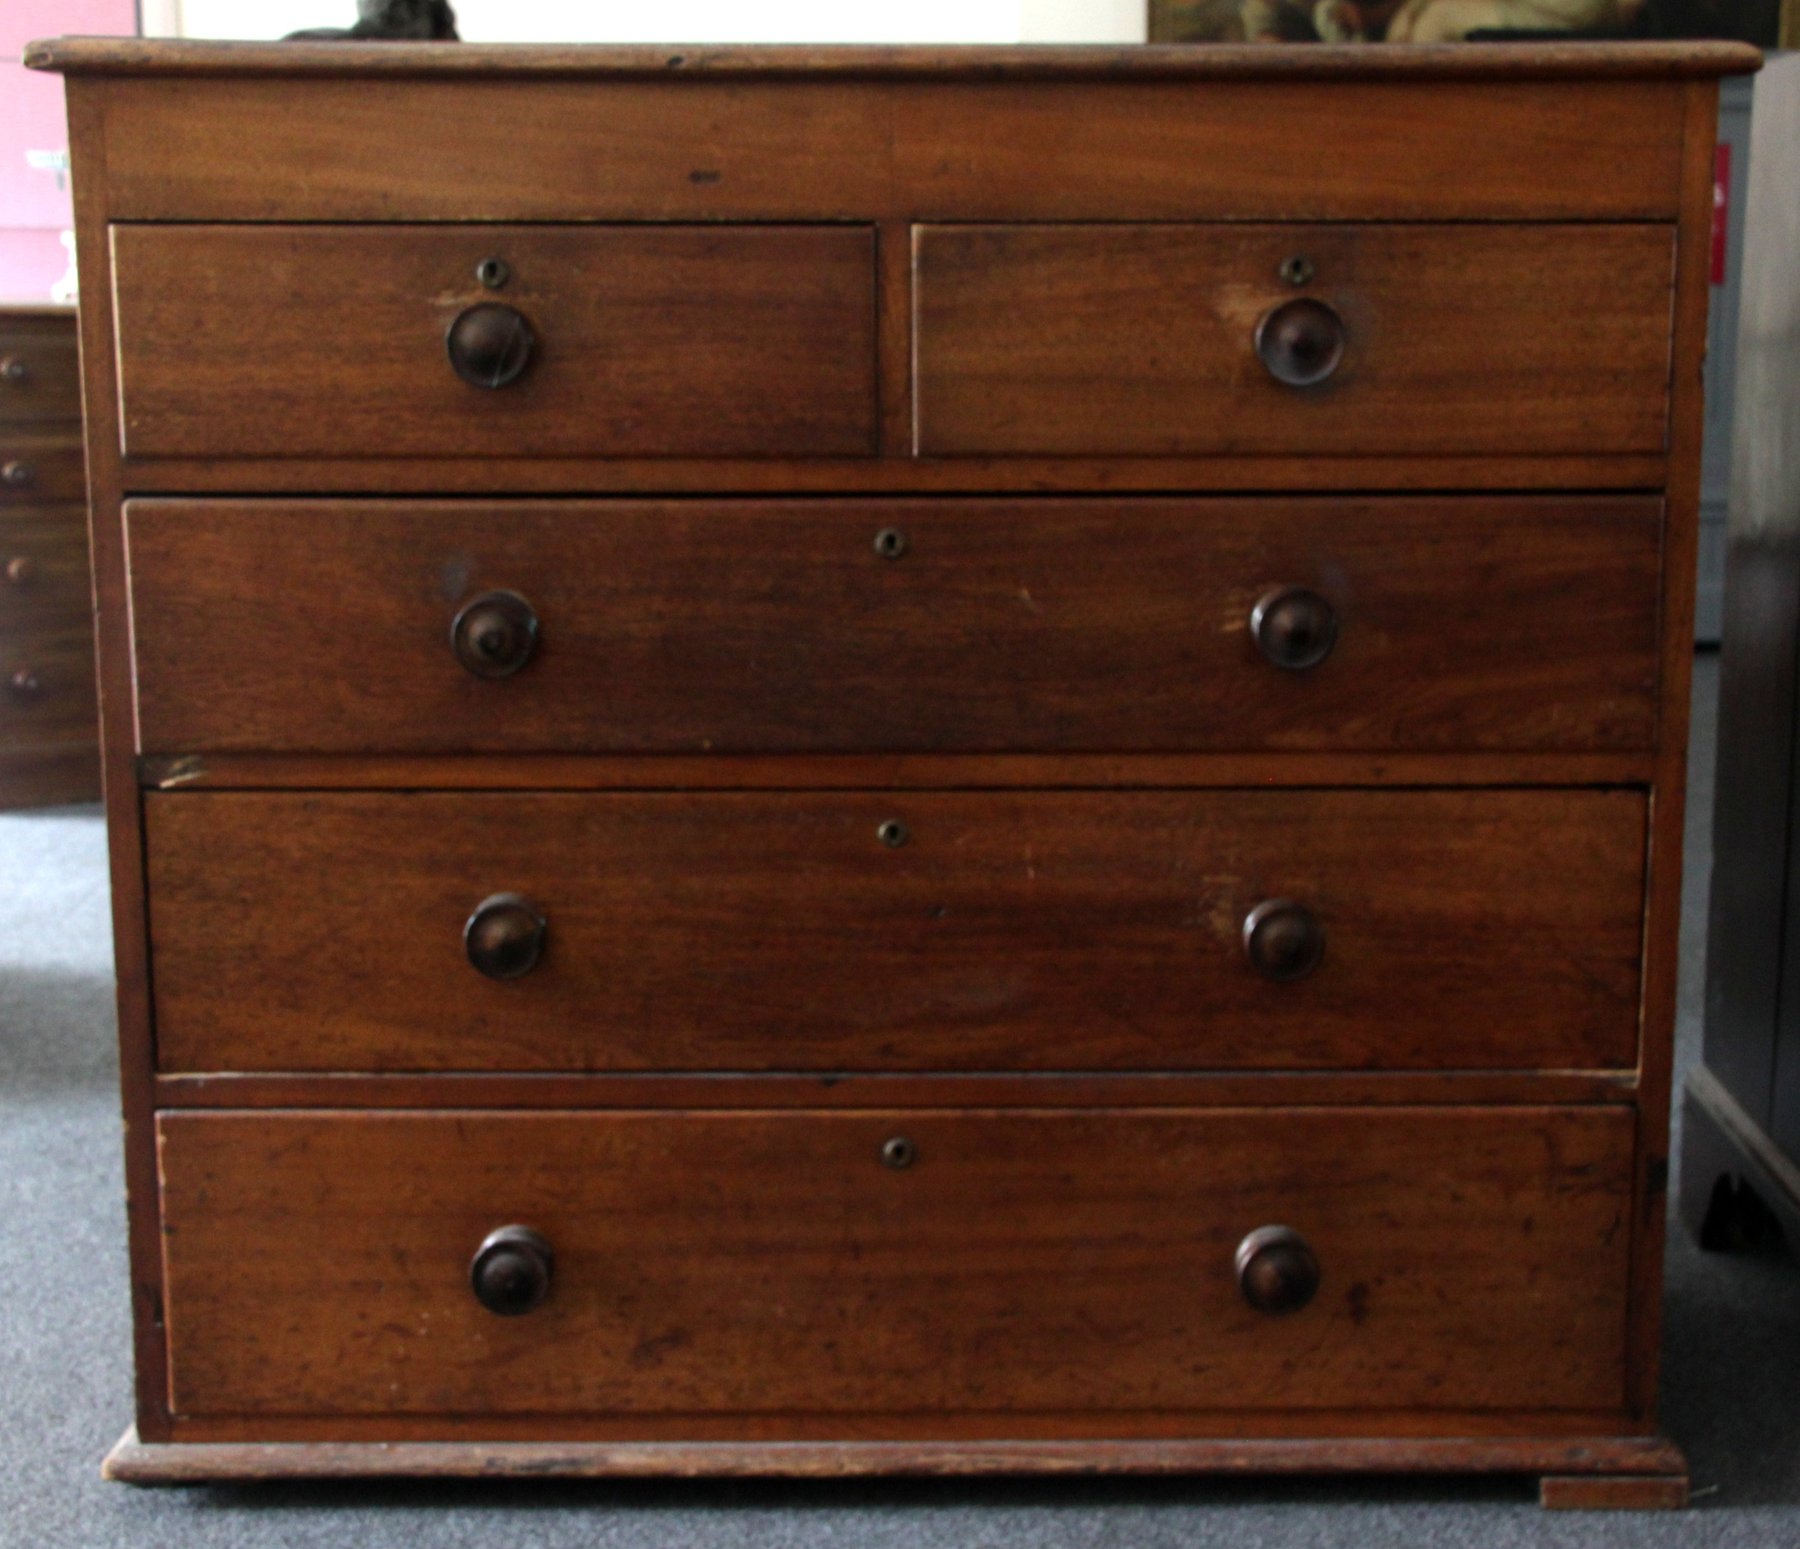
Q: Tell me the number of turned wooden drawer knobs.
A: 8